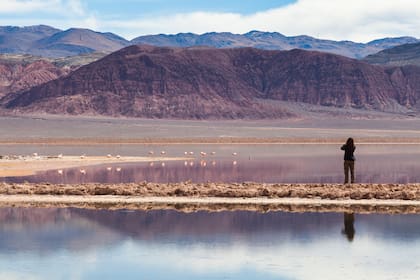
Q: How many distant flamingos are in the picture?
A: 13